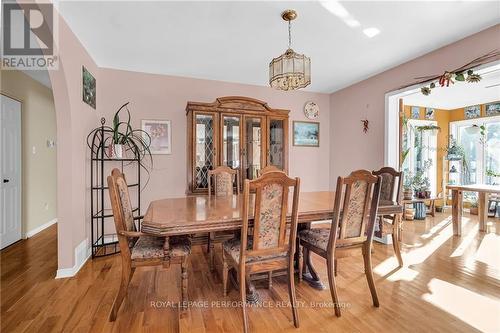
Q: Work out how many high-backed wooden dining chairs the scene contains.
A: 6